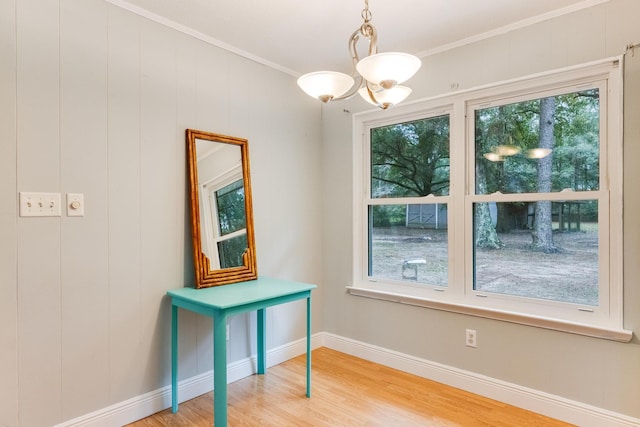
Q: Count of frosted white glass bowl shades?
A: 3